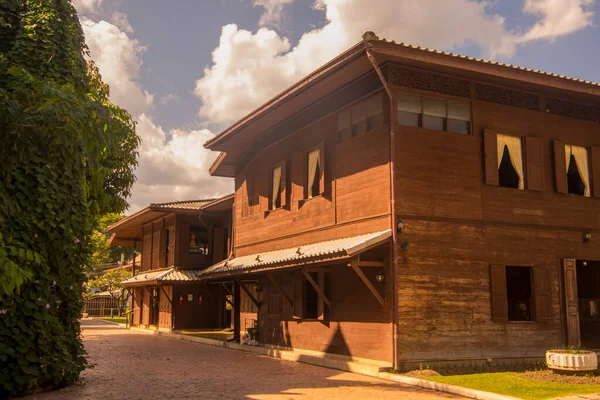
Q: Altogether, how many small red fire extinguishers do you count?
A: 2